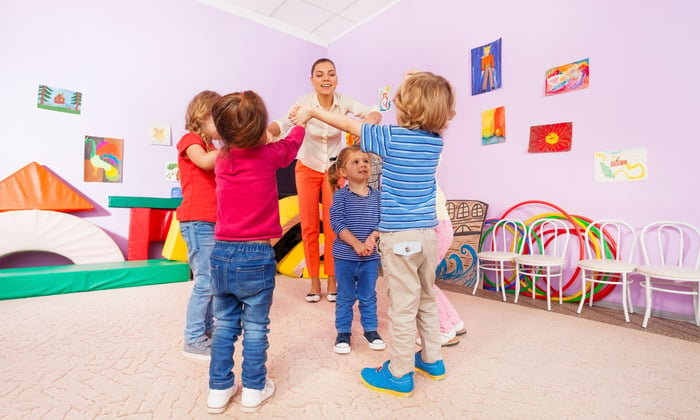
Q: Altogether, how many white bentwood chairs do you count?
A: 4